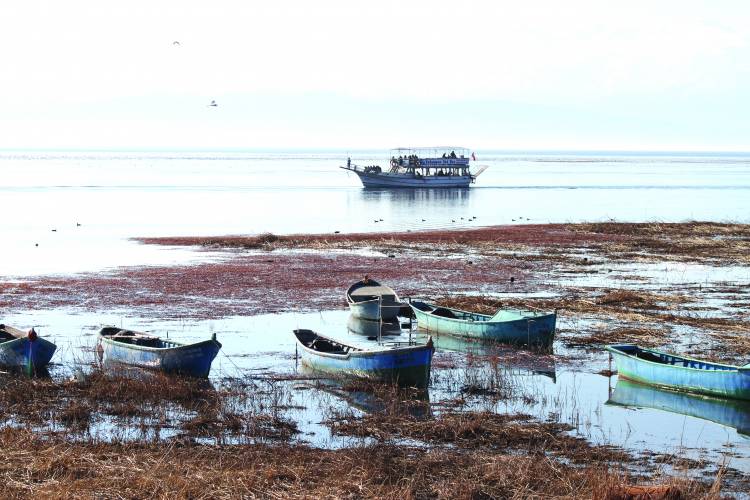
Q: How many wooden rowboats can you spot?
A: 6